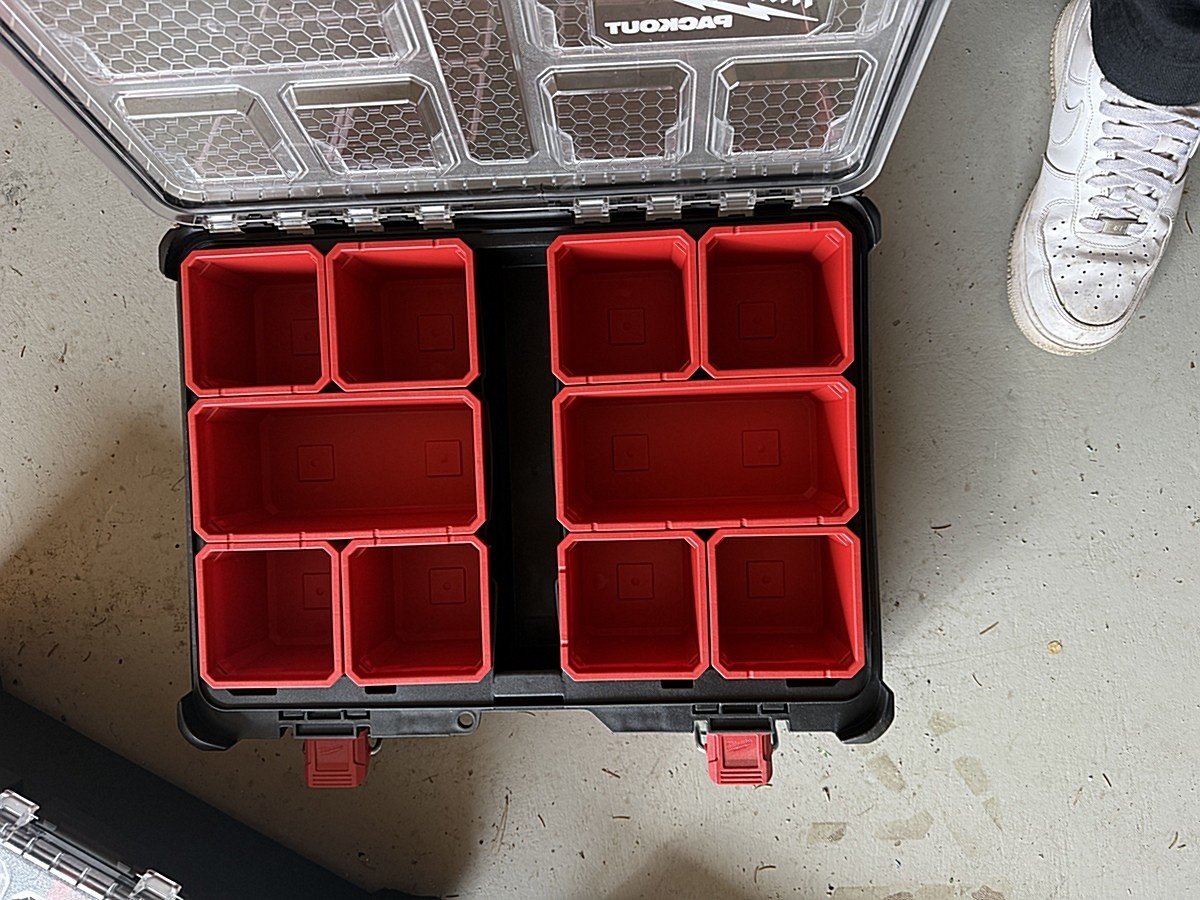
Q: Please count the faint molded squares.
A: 12